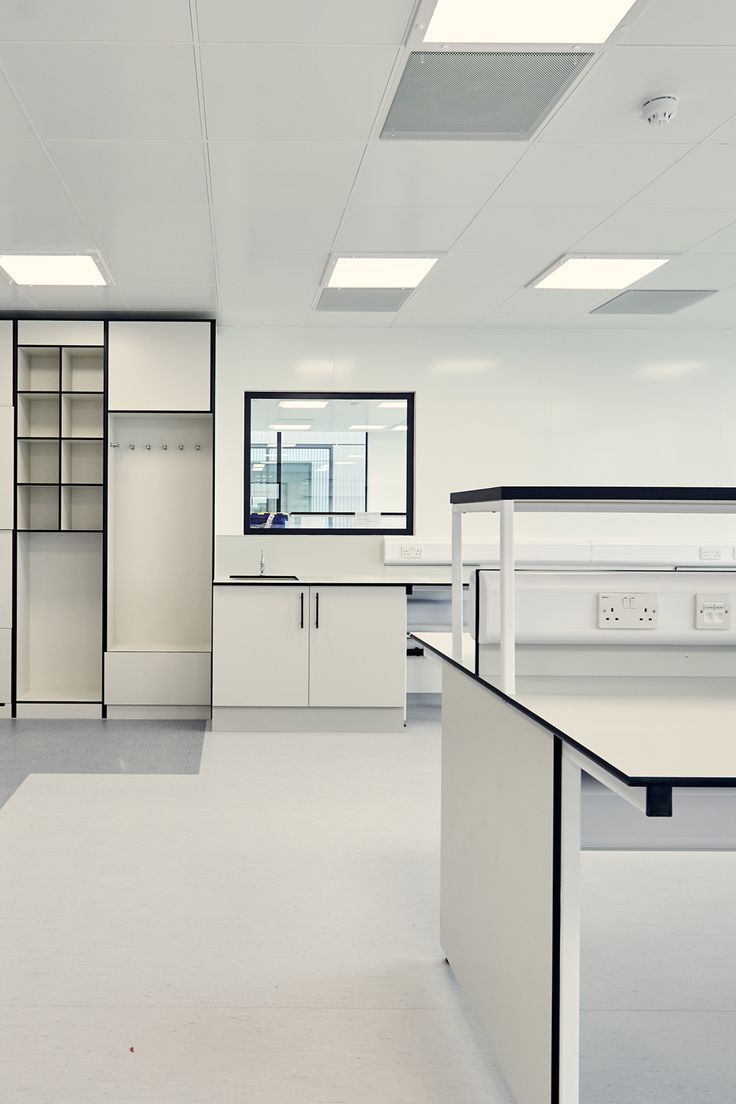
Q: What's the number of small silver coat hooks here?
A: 6